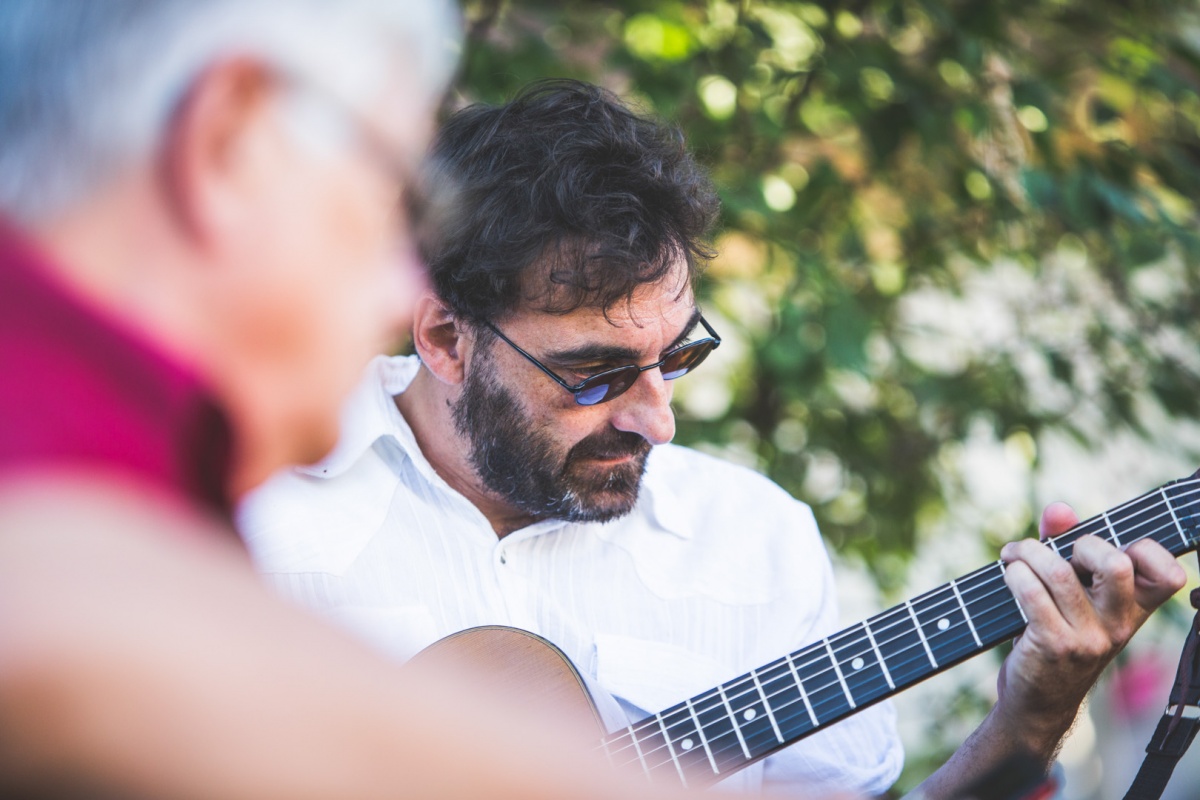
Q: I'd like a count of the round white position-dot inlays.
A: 4